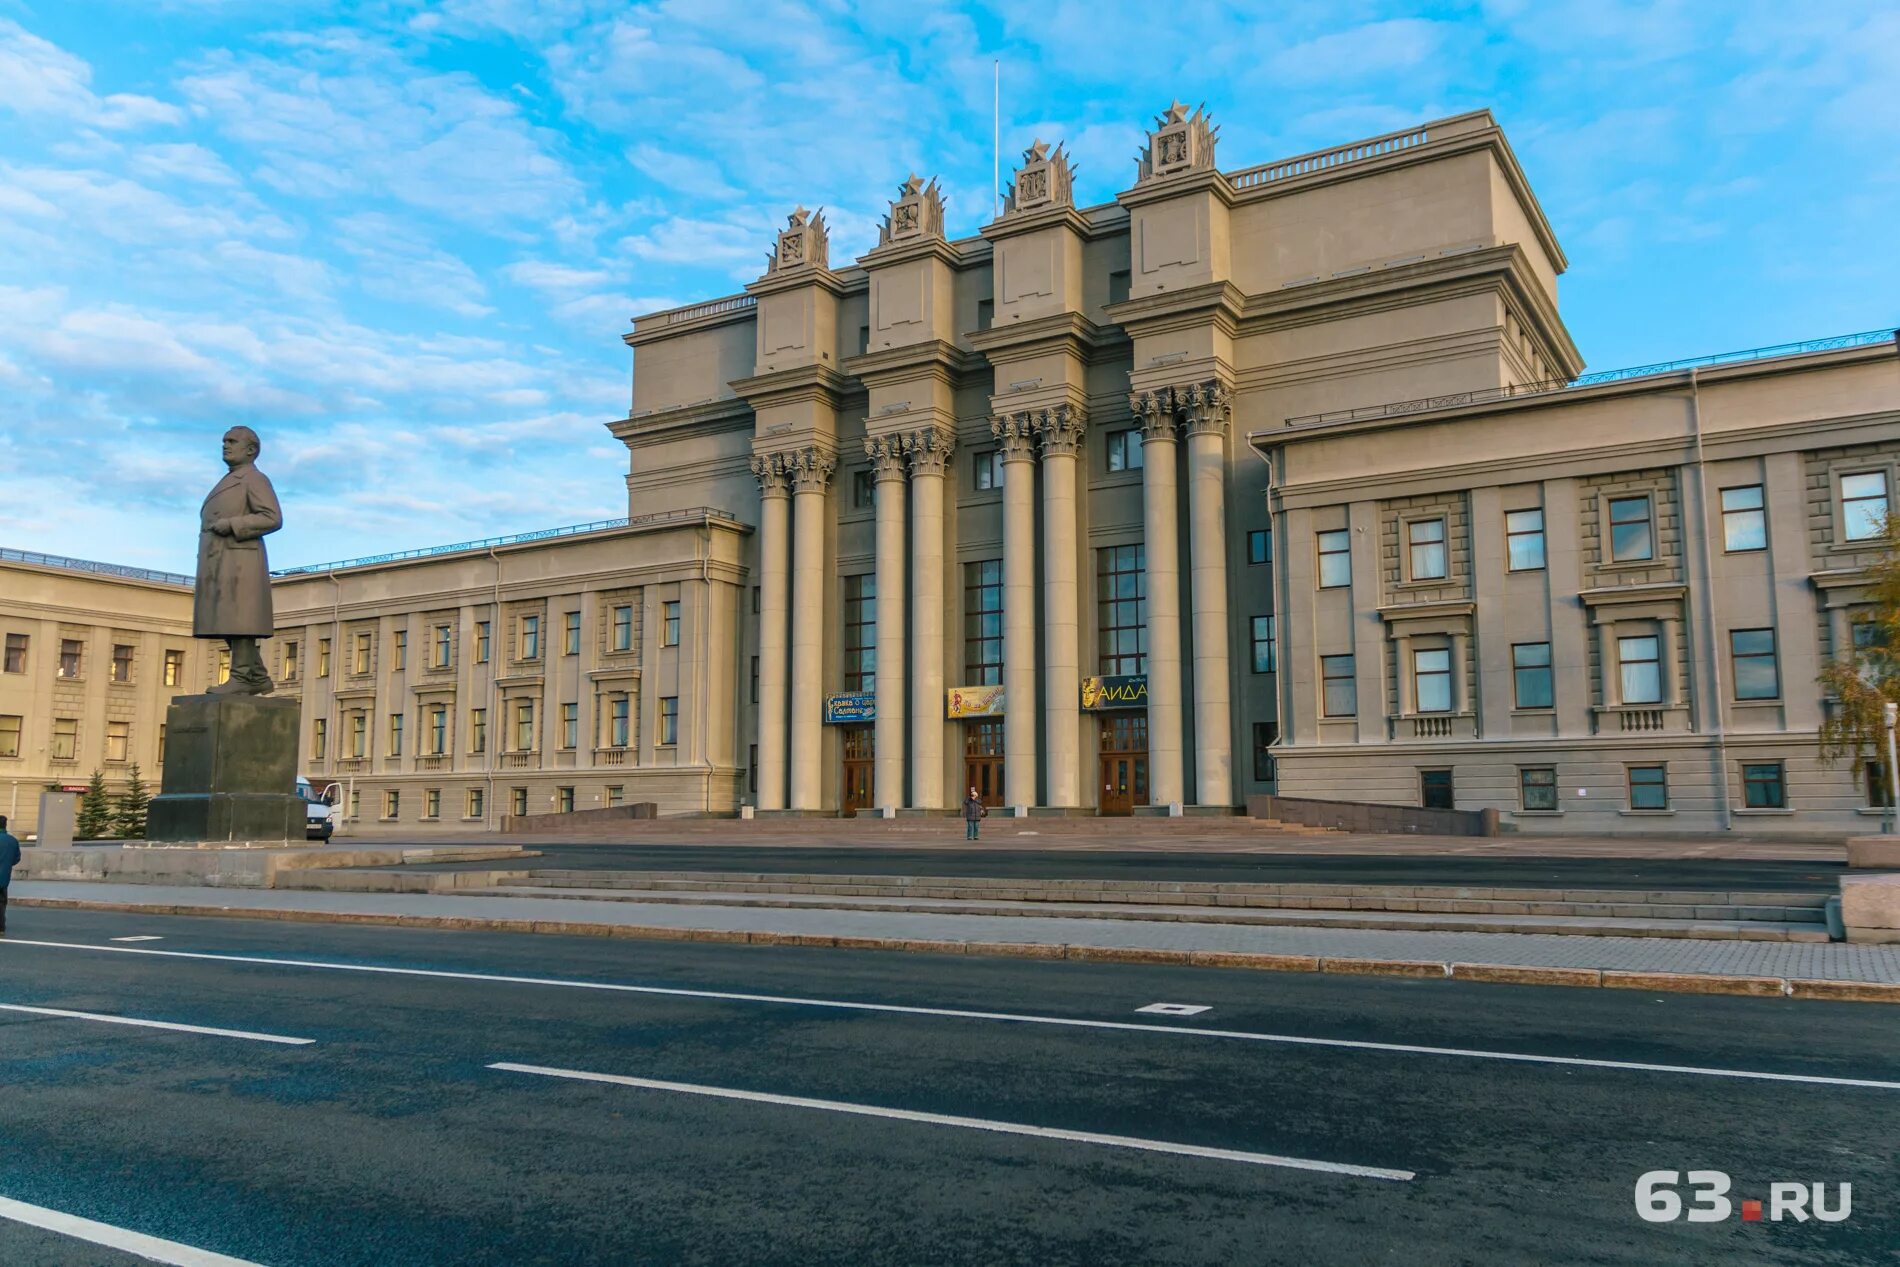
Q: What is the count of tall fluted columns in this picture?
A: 8